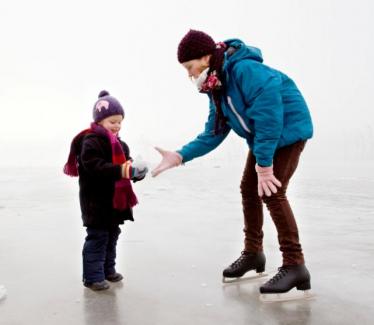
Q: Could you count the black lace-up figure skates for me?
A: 2